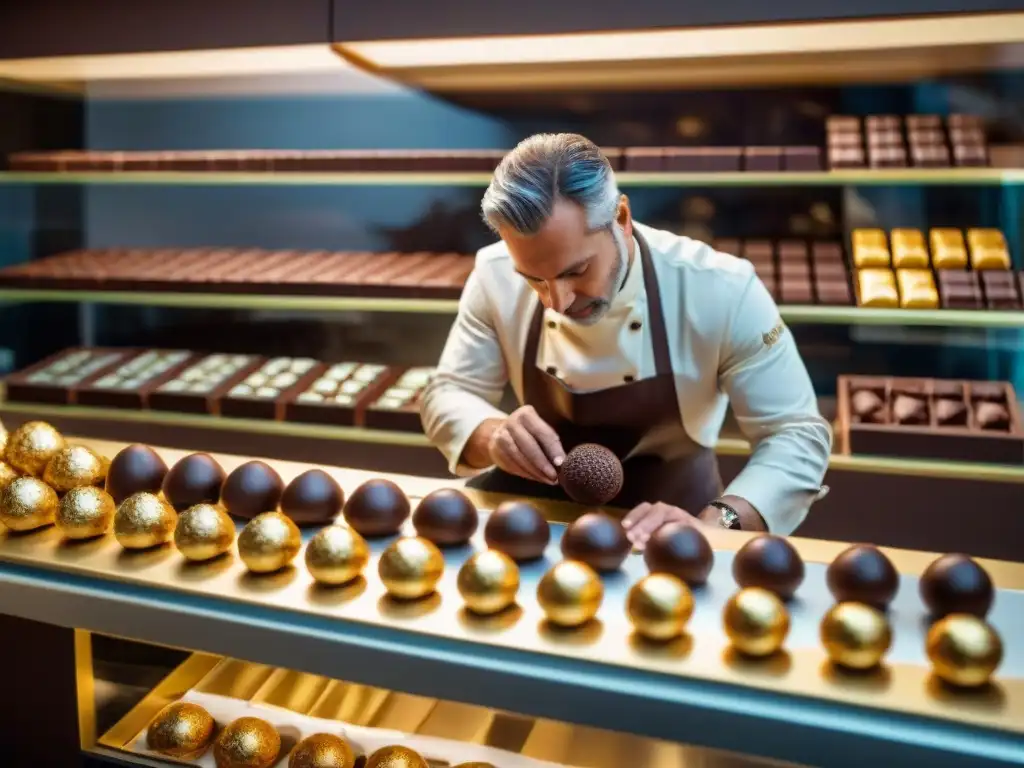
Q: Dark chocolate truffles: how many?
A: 13